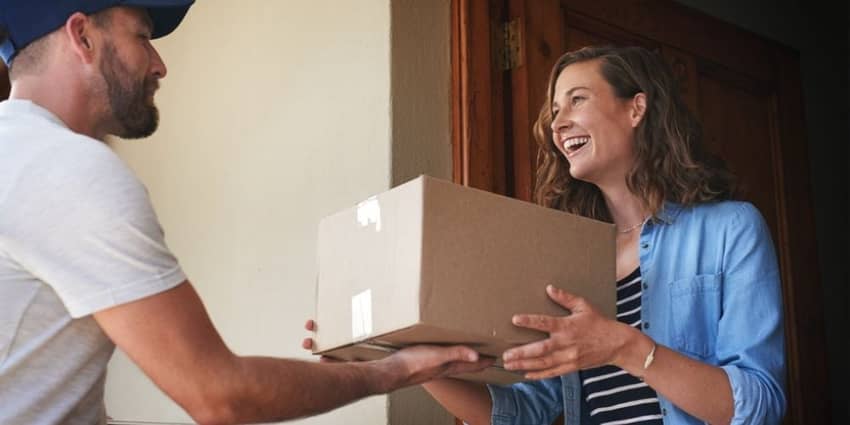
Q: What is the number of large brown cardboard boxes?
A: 1